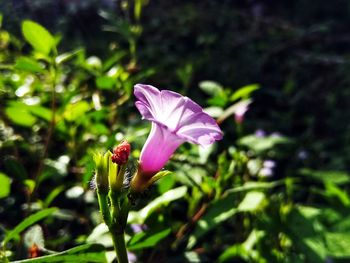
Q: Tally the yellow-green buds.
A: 2